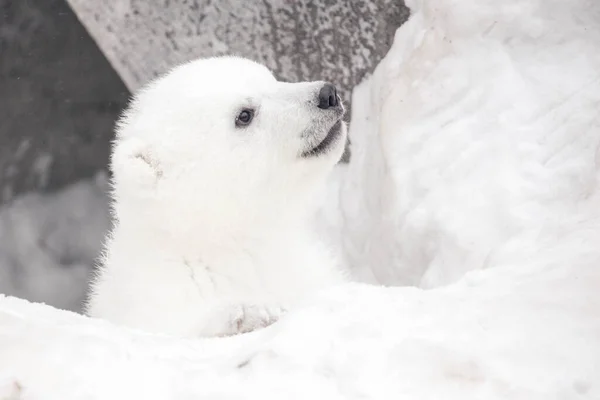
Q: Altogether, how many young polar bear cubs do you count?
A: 1